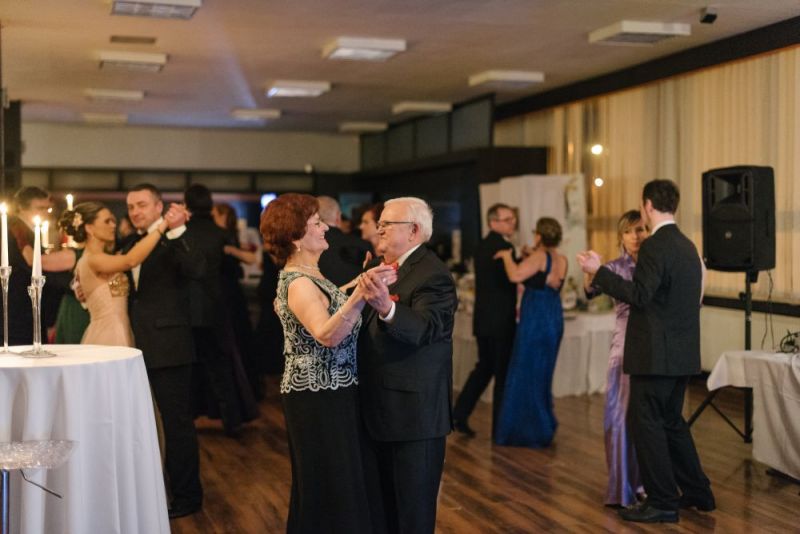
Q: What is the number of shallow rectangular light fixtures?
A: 11